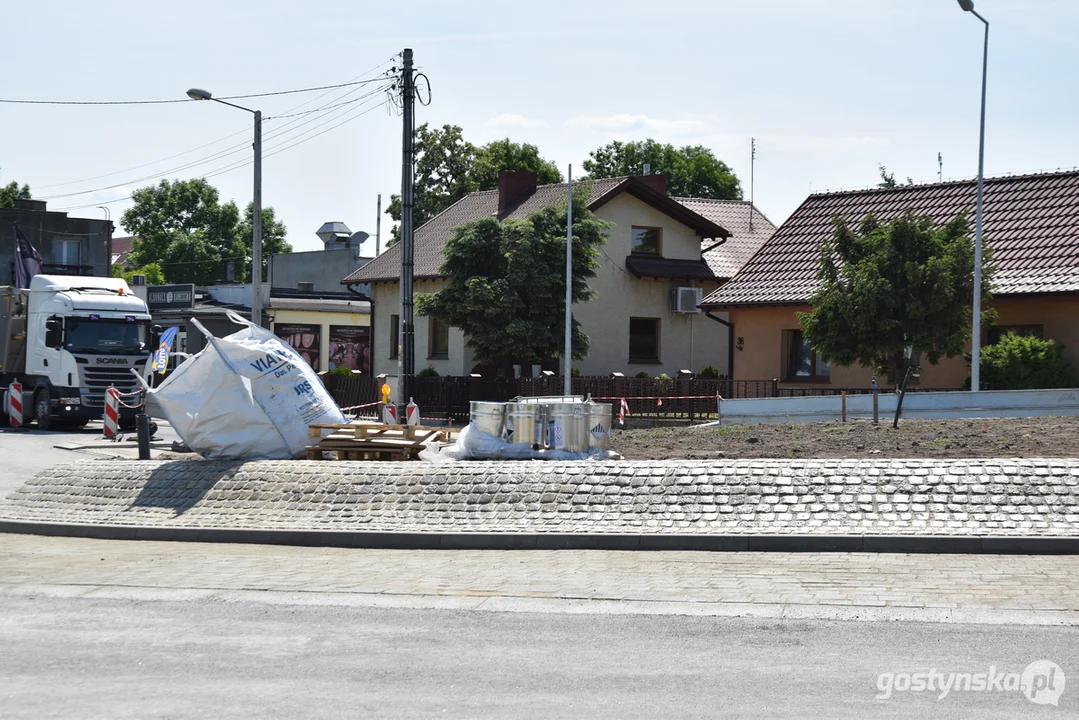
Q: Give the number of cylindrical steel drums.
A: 4